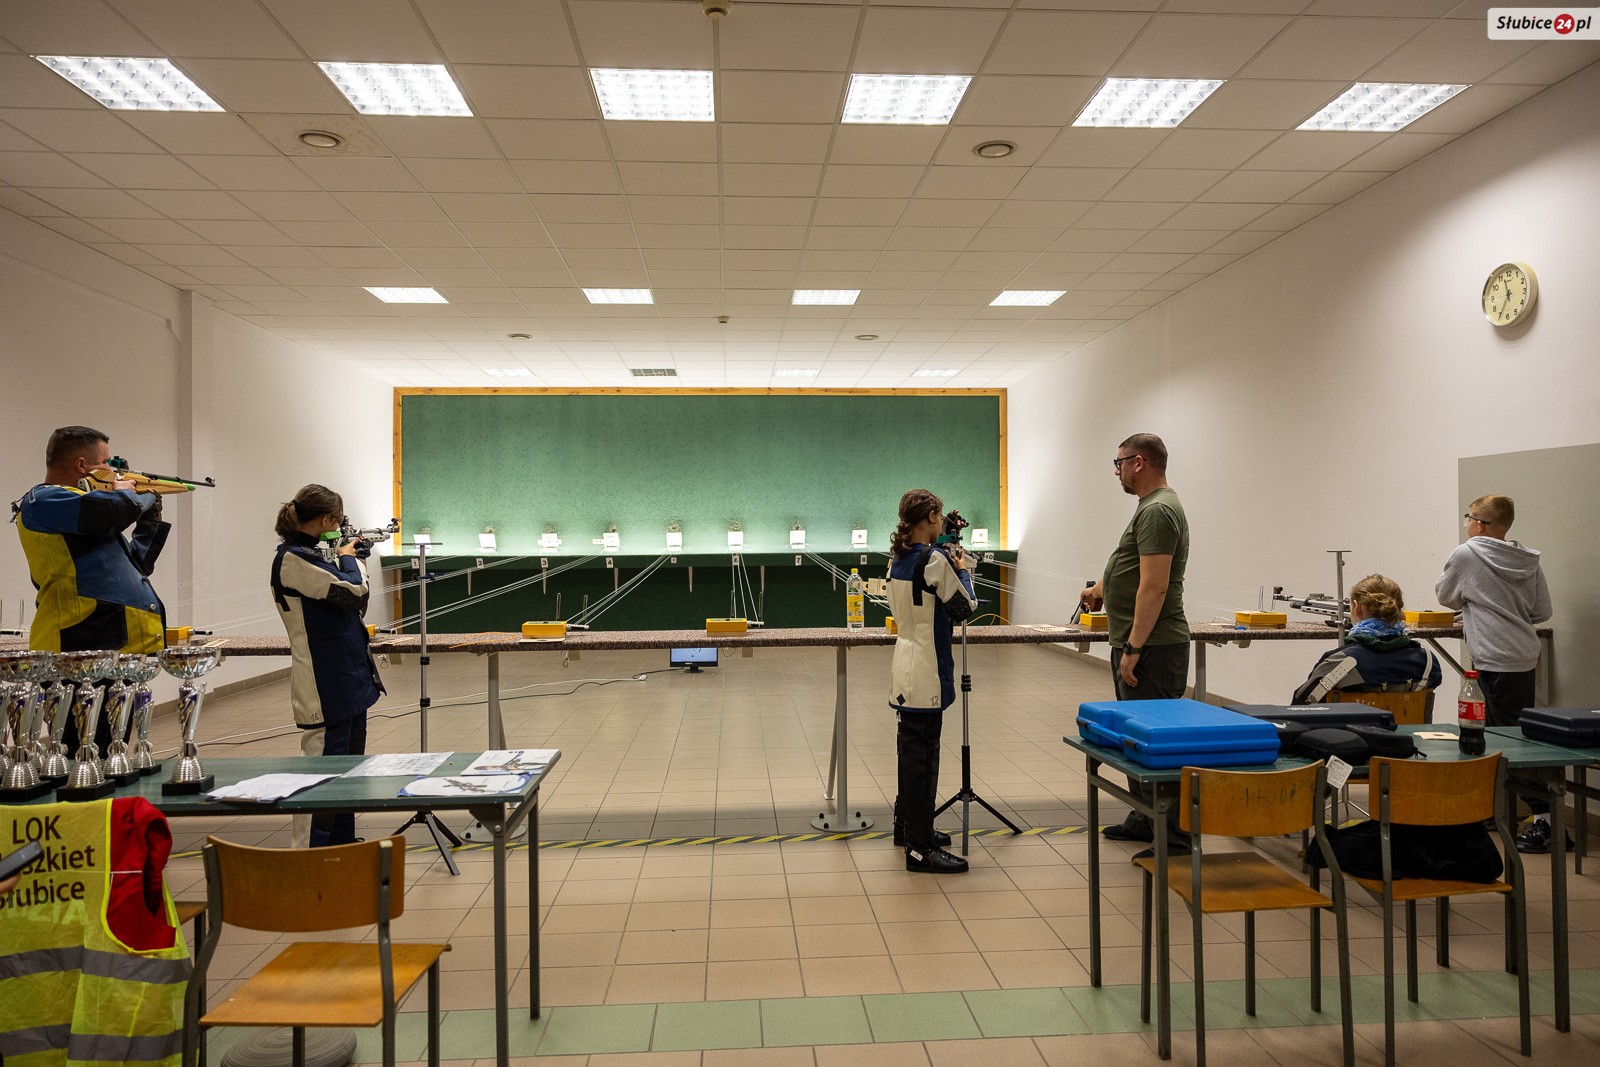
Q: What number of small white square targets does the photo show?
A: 9